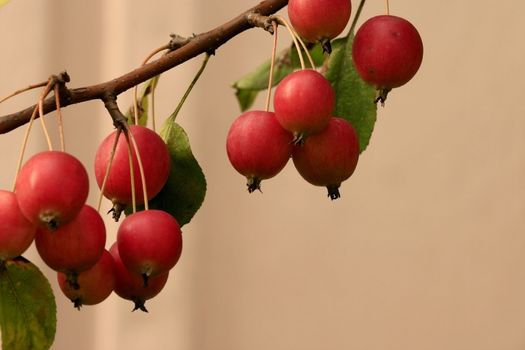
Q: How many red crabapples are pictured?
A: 12